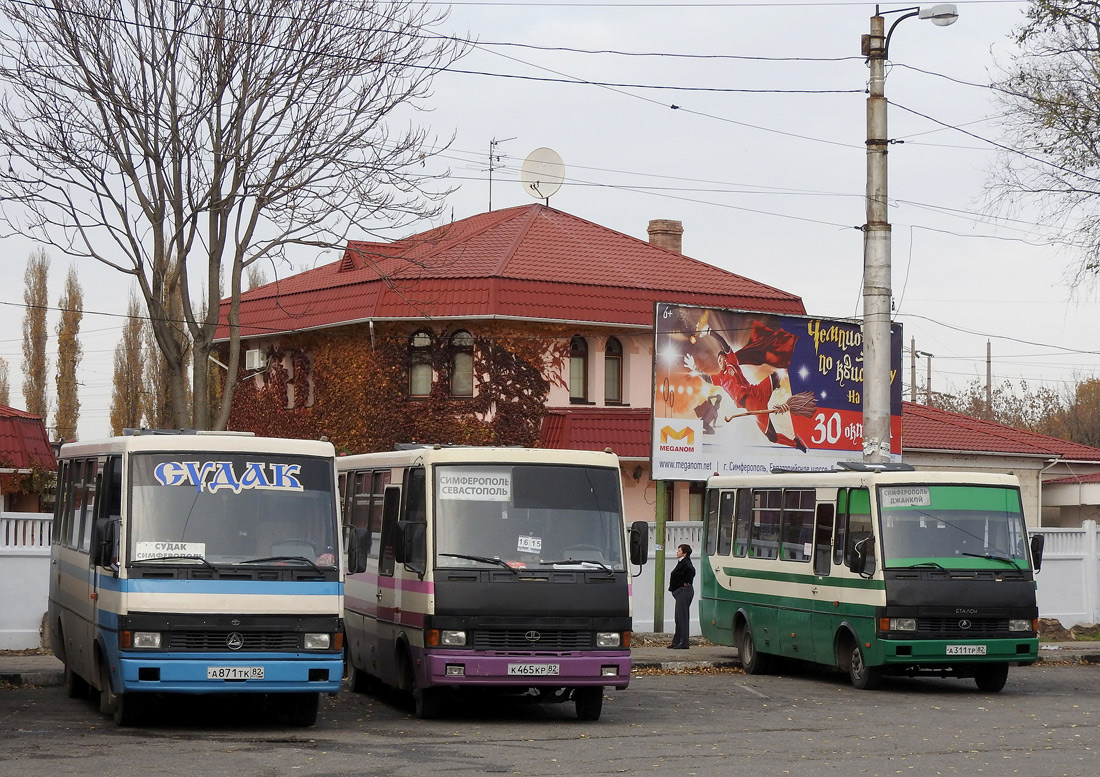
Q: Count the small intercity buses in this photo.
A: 3